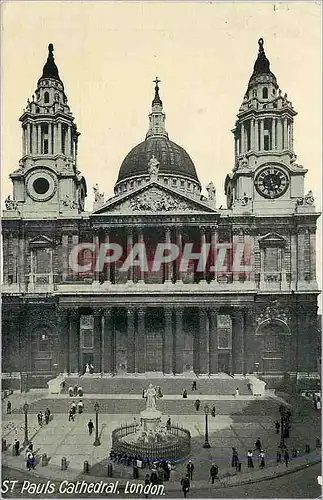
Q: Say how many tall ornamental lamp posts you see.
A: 4